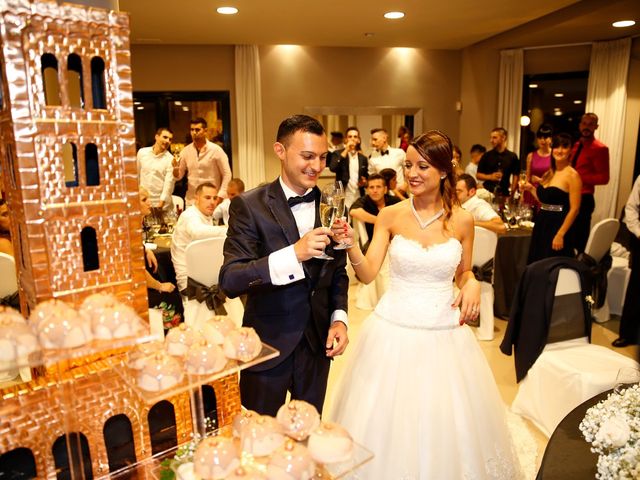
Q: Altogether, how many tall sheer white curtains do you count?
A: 3